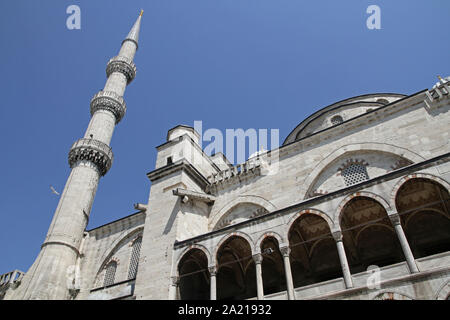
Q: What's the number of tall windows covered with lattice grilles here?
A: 3